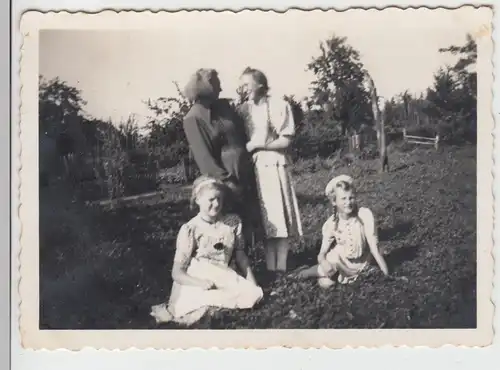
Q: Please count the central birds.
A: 0